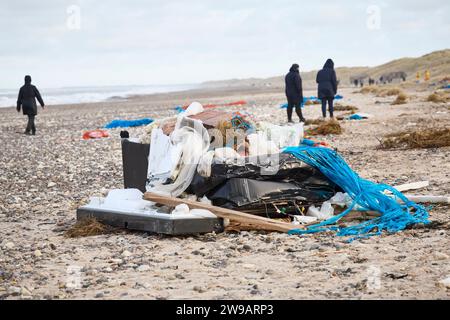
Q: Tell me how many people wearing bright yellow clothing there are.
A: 2